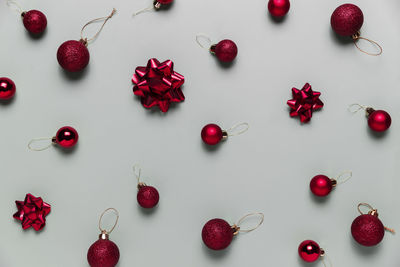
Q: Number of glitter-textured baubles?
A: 8